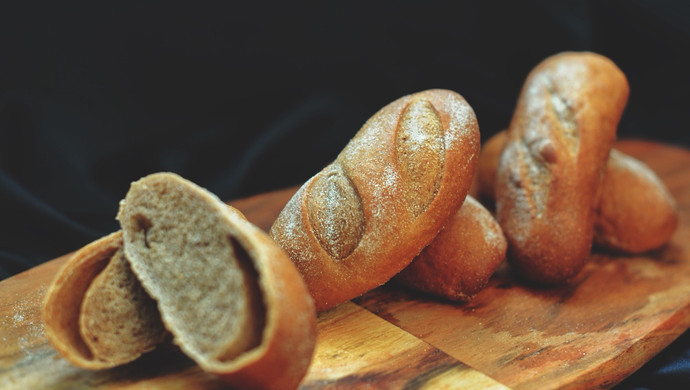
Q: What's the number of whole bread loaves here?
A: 4